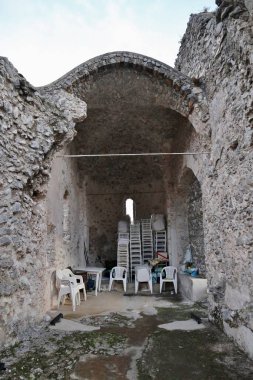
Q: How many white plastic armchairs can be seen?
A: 5